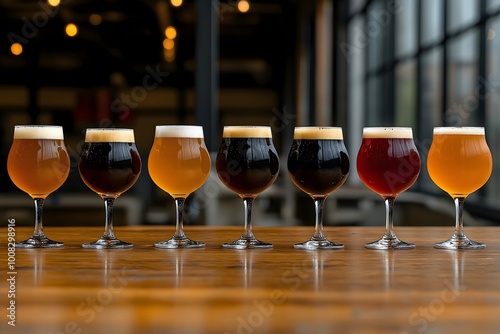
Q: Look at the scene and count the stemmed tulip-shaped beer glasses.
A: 7